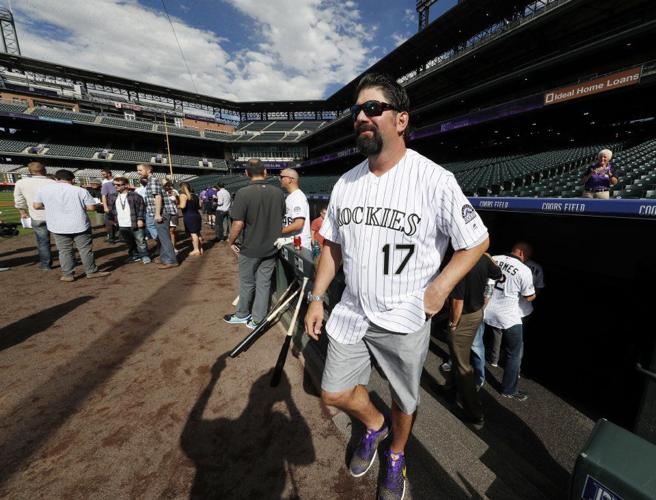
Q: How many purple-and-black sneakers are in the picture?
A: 2